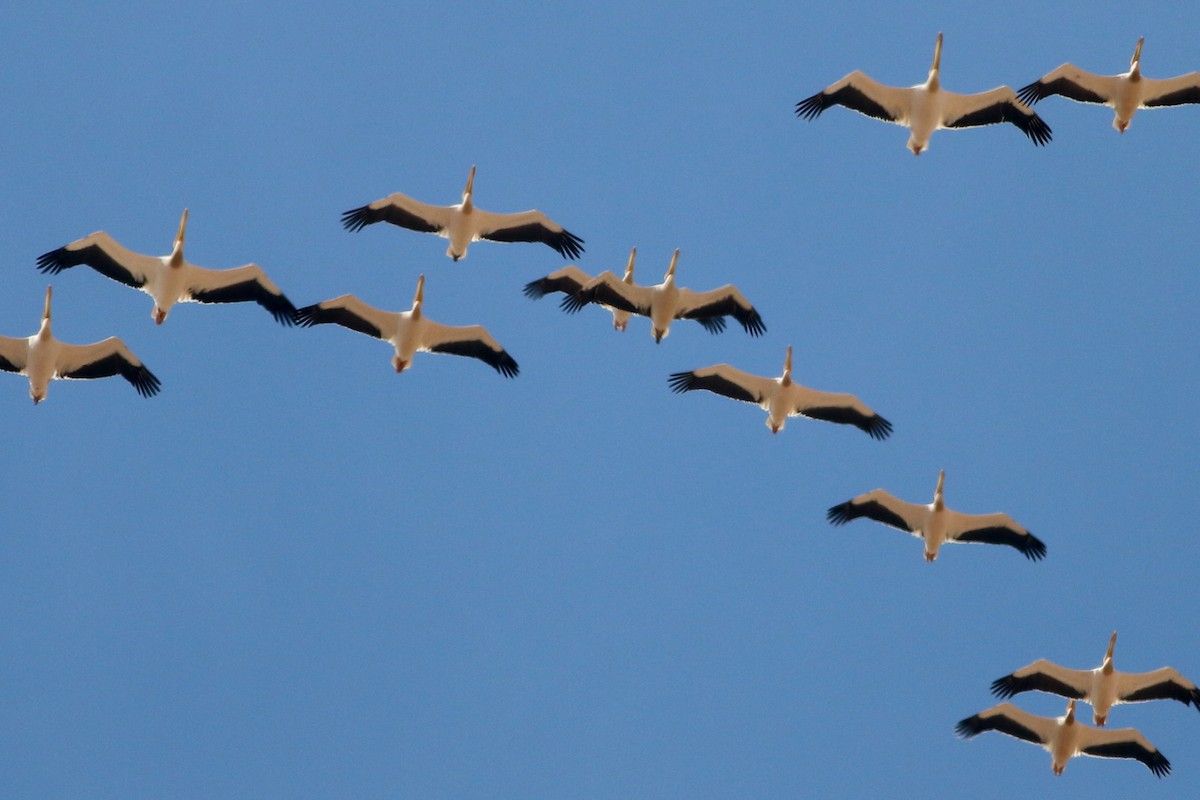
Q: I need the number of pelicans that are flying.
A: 12